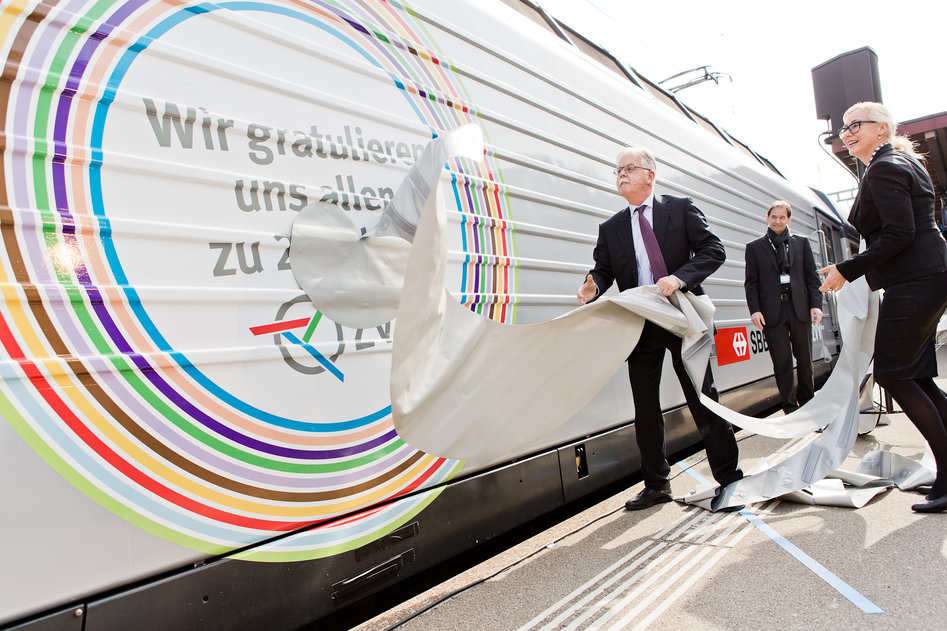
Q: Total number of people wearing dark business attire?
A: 3